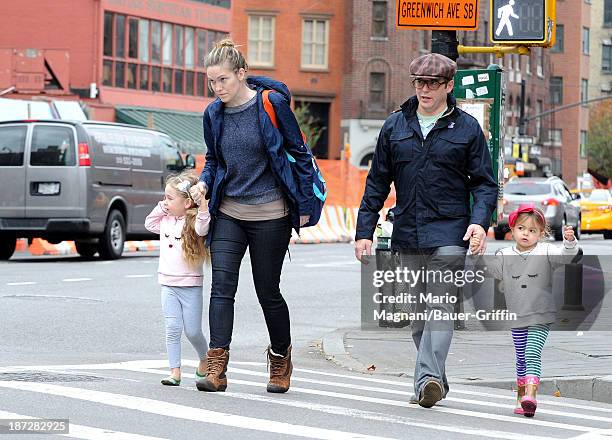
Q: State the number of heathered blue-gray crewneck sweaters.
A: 1